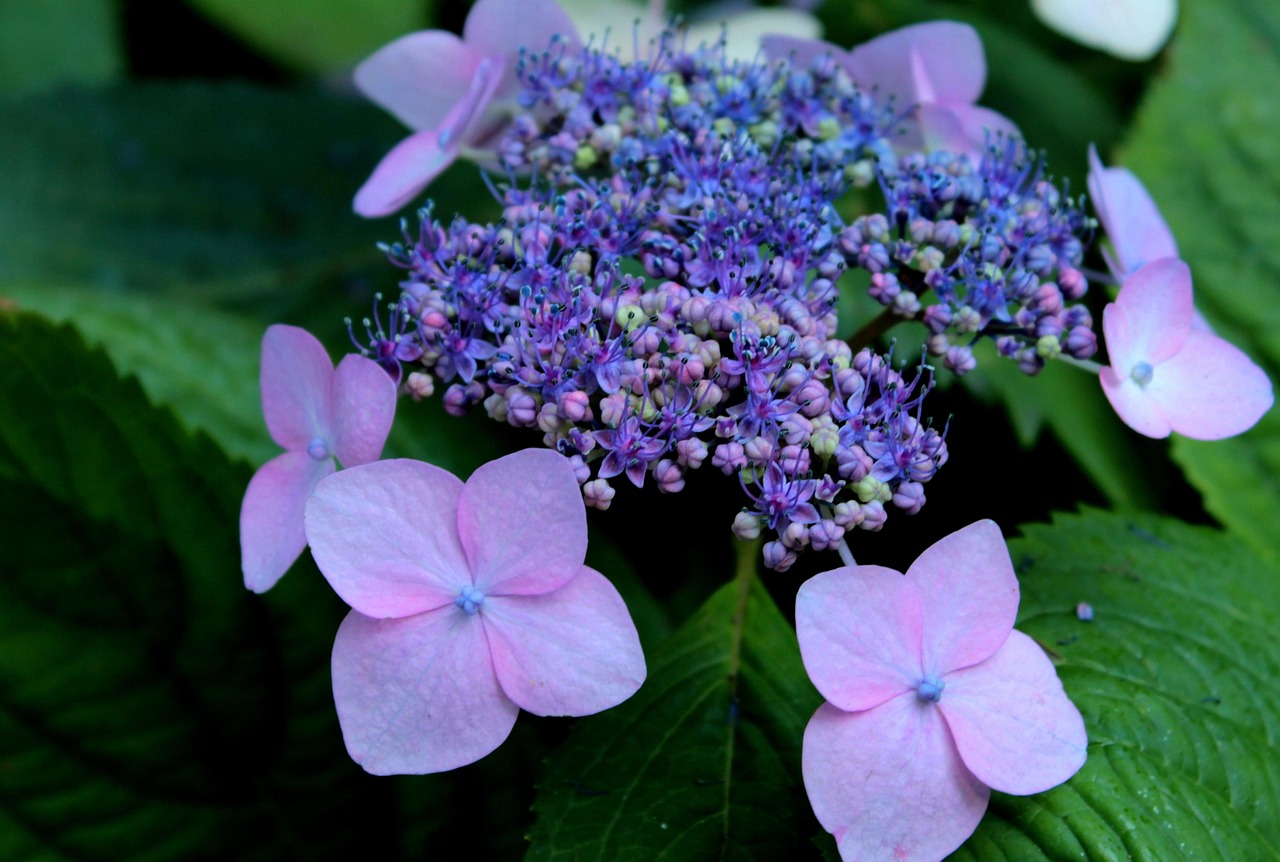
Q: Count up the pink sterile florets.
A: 7